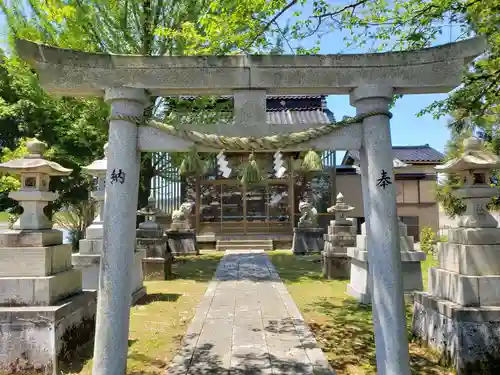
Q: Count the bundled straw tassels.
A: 3